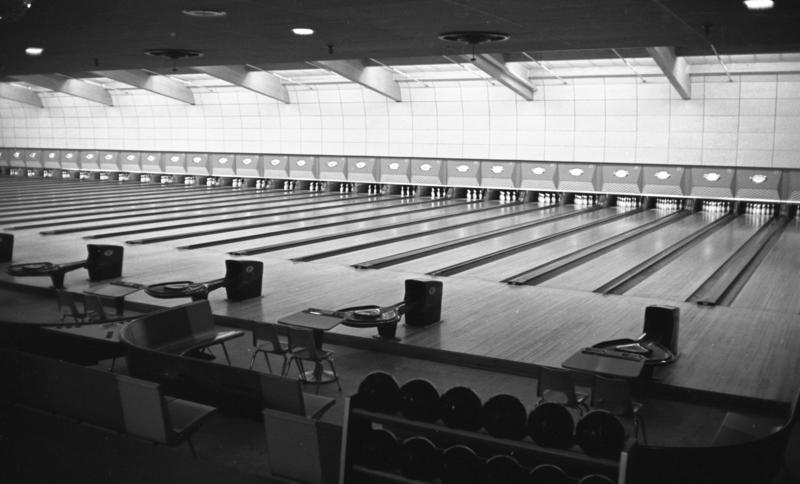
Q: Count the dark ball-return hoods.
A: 5